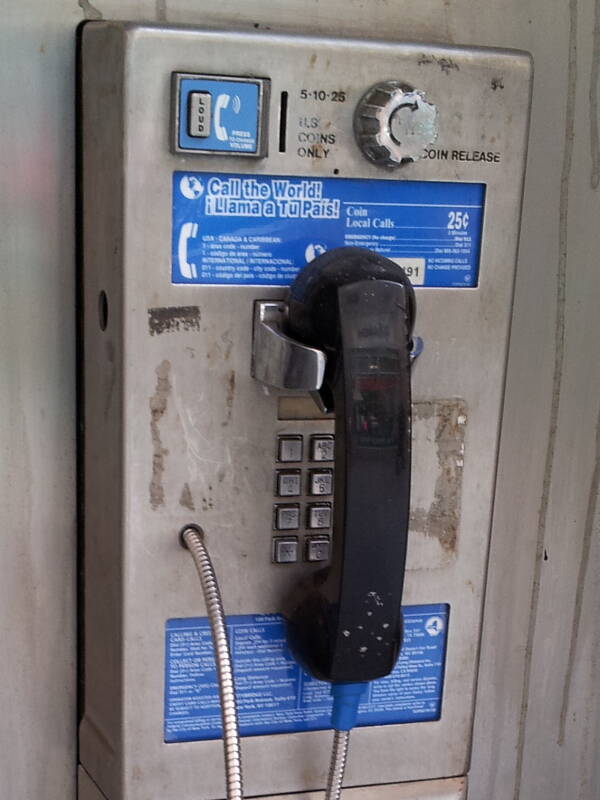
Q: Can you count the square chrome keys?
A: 8